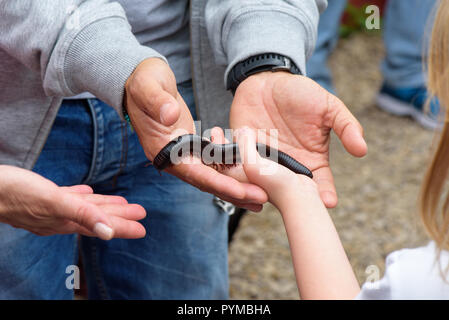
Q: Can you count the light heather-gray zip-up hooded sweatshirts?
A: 1